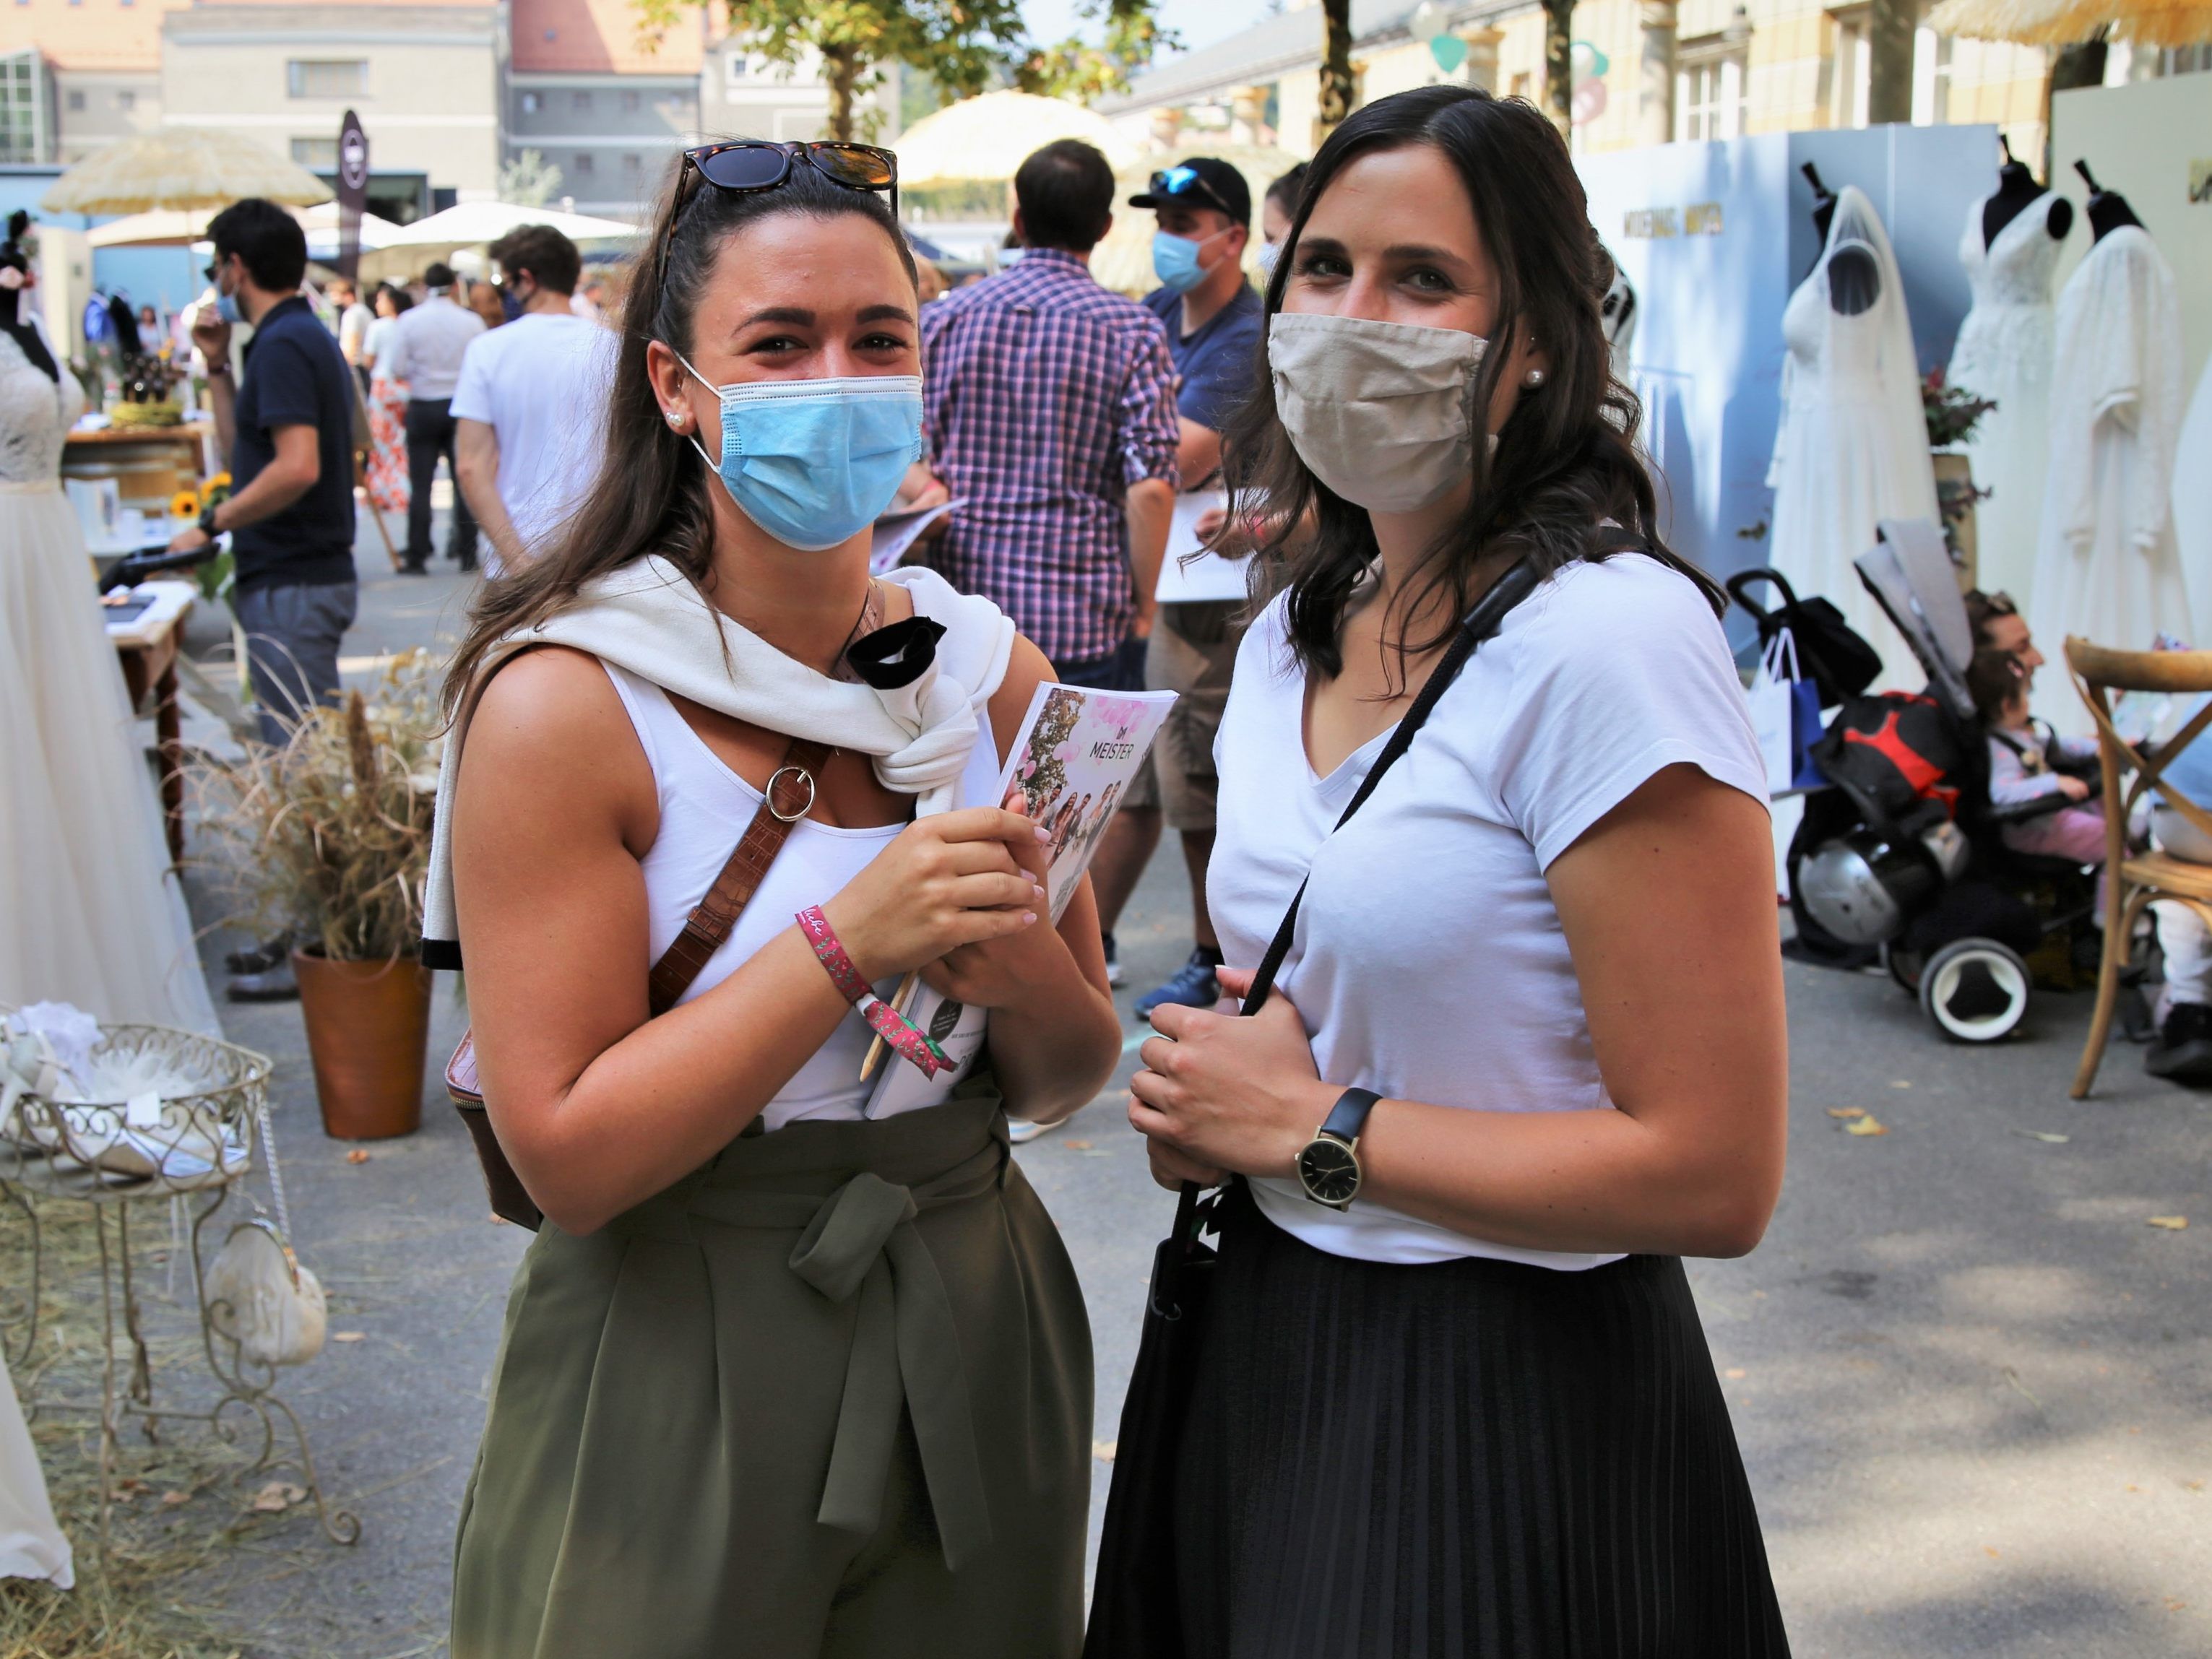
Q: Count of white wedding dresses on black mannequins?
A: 4